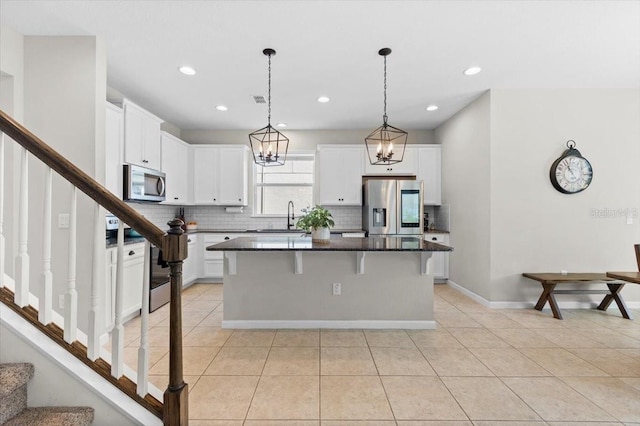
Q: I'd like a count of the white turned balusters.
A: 7